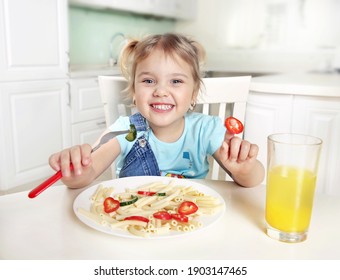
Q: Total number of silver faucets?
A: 1